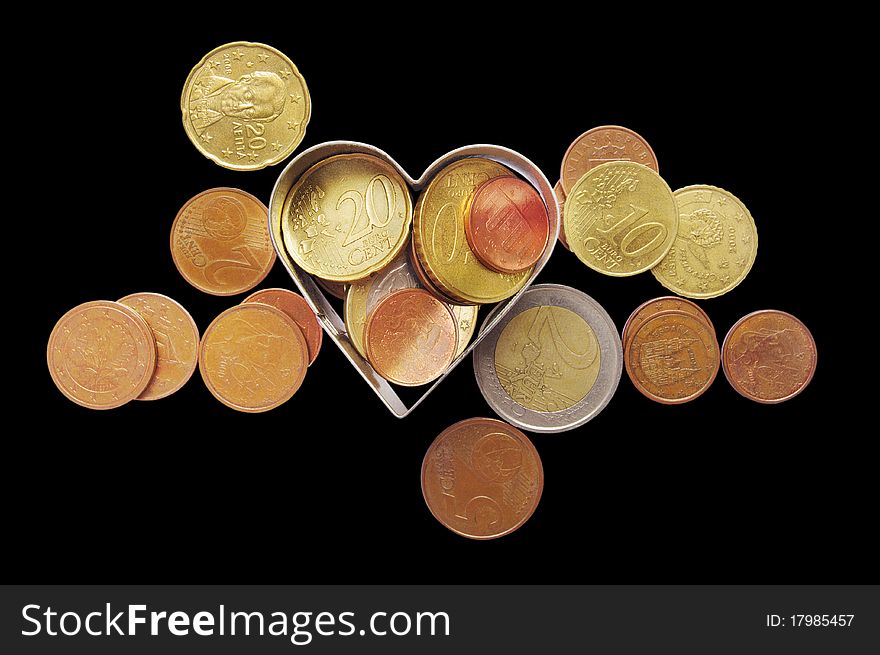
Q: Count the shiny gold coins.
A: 5